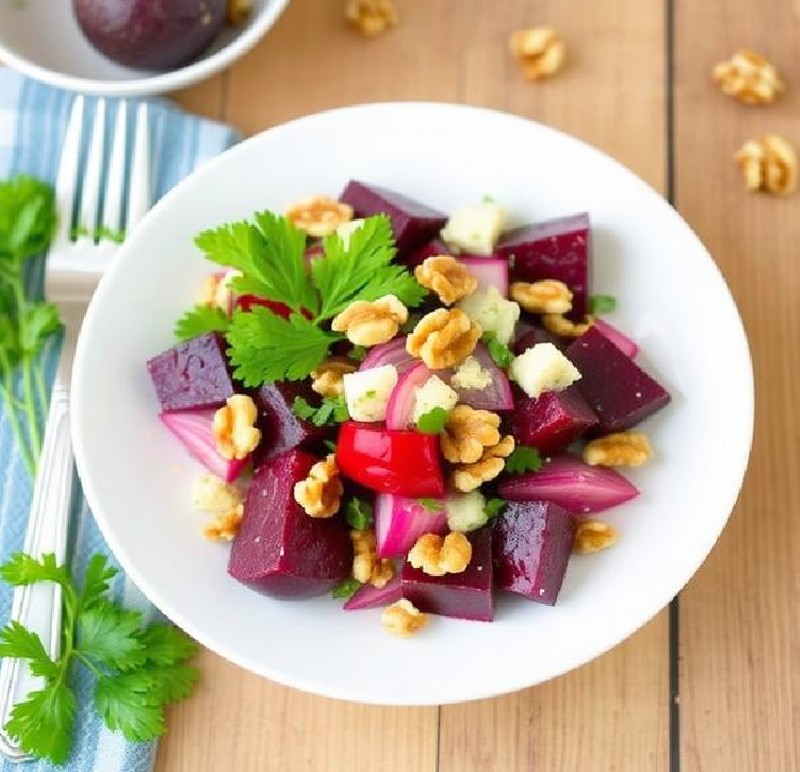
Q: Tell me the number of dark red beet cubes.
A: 9